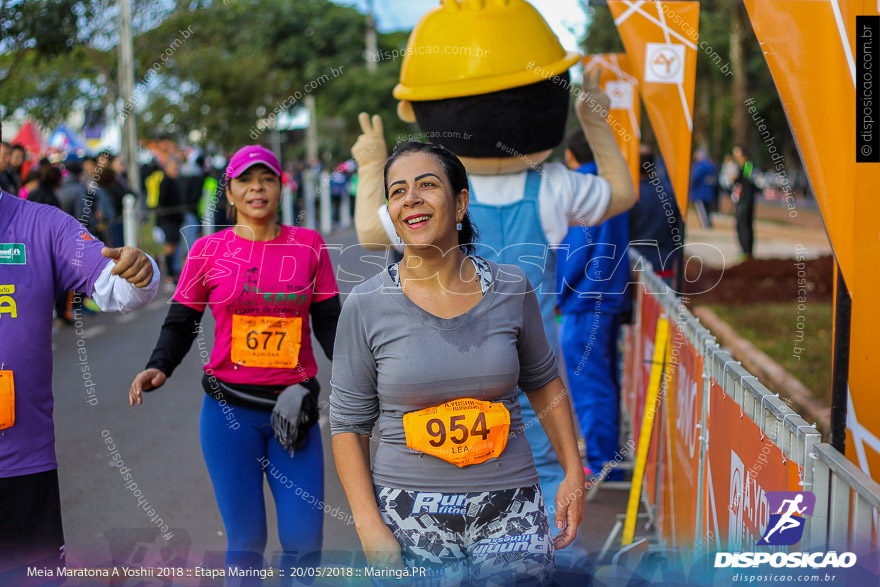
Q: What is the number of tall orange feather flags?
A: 3